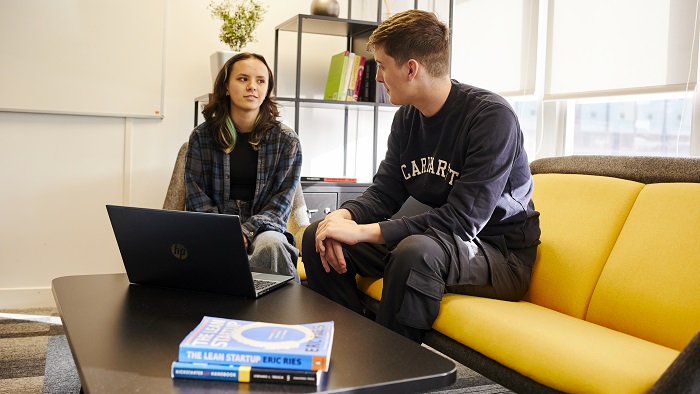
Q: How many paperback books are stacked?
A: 2